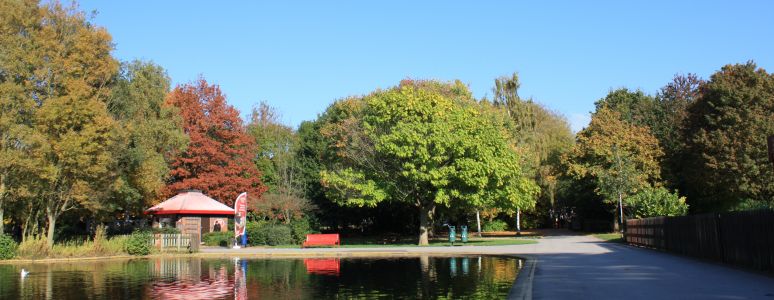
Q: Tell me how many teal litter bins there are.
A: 2